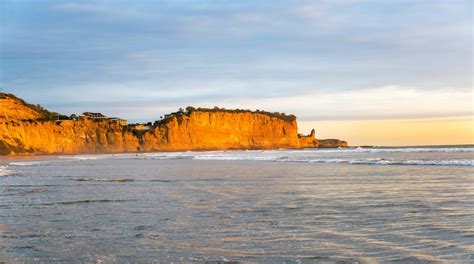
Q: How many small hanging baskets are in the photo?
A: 0